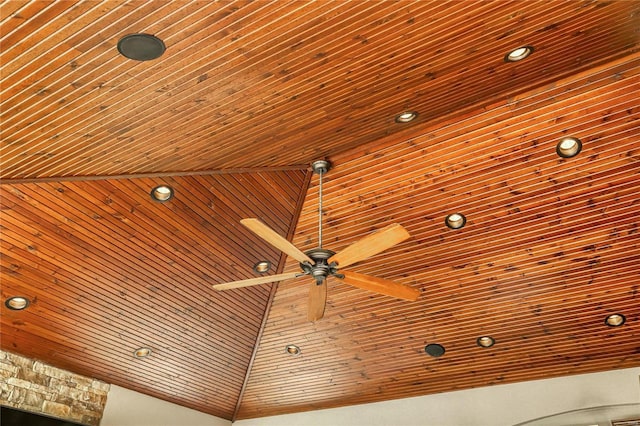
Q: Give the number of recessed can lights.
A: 11